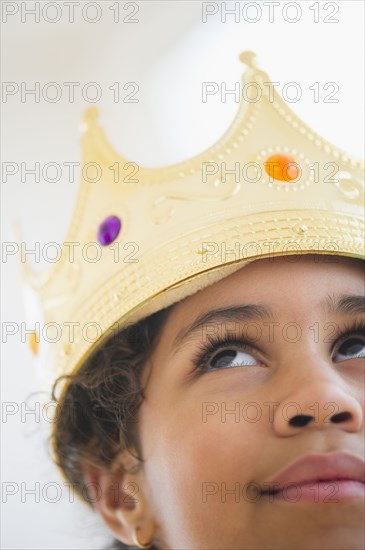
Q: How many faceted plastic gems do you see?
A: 3